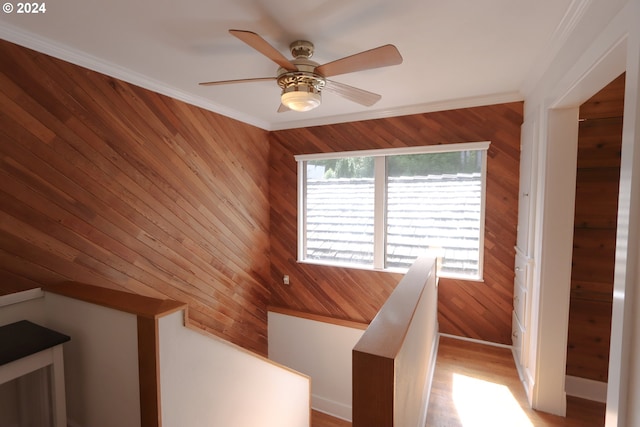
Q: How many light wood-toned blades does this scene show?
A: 5